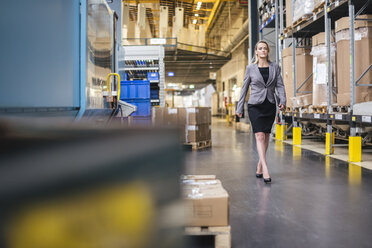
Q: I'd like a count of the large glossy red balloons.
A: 0